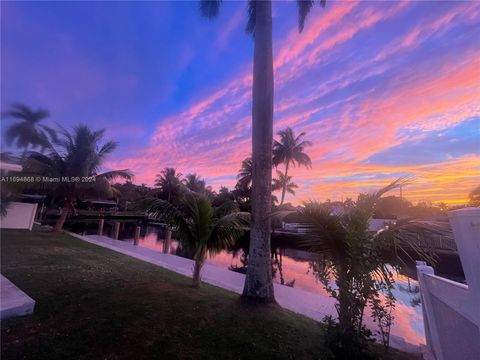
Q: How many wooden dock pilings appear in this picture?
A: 4